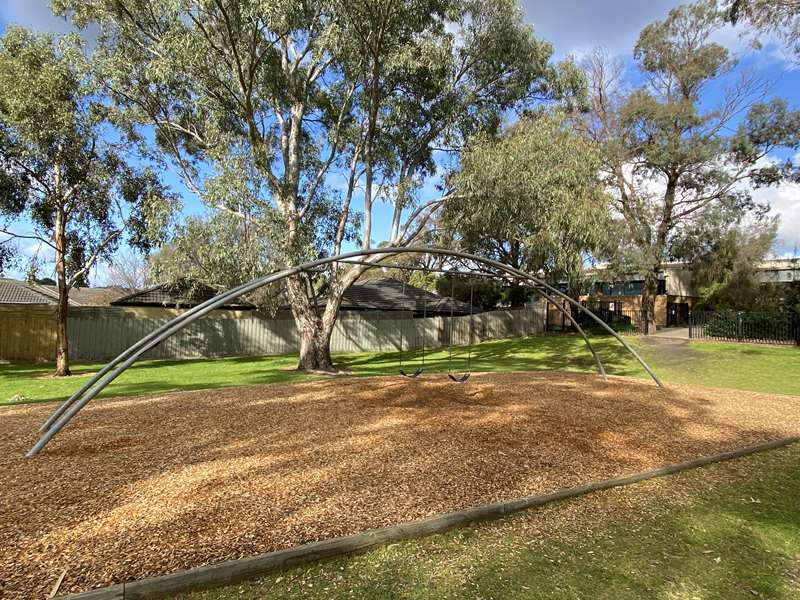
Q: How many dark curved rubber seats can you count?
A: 2